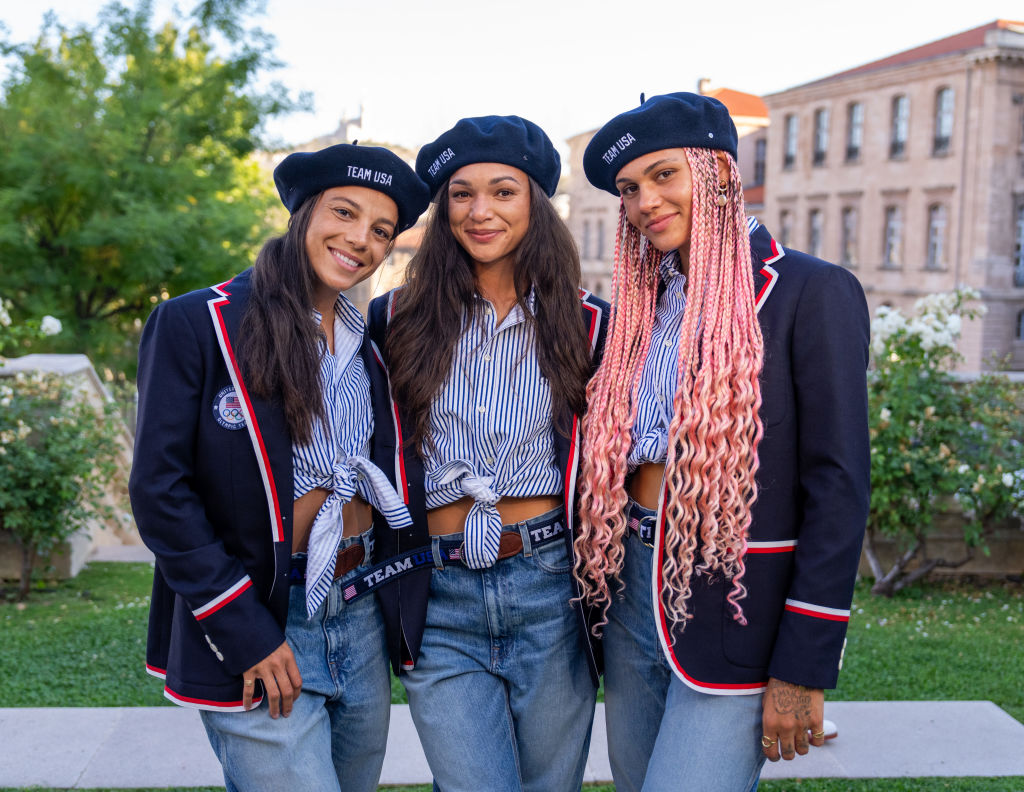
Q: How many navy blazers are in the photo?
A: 3